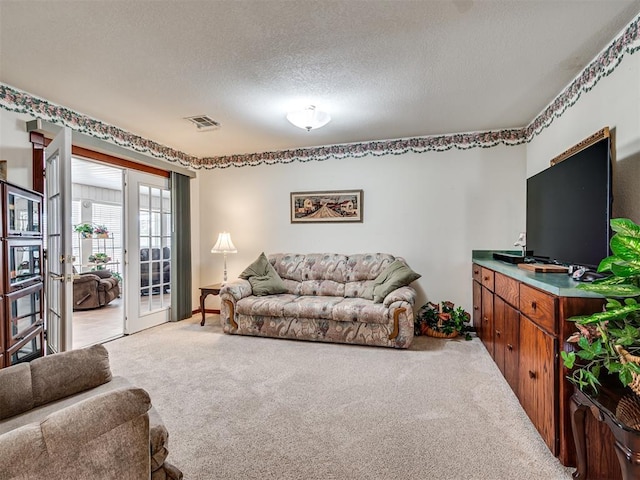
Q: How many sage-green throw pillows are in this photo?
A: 2